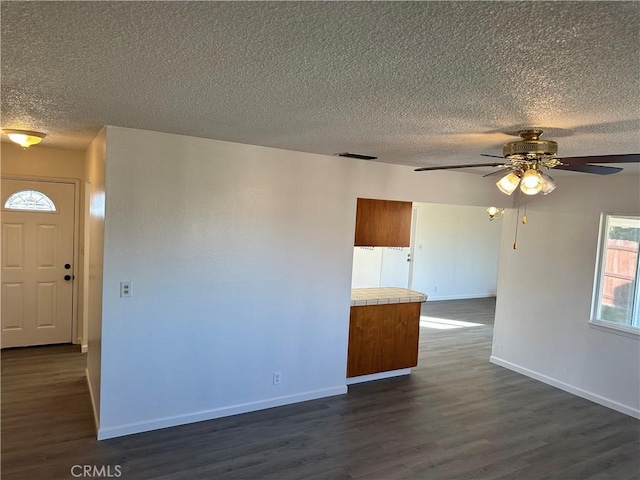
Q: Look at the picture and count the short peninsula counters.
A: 1